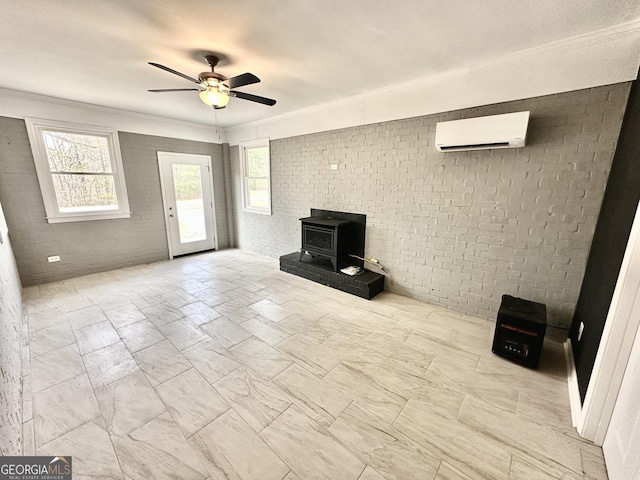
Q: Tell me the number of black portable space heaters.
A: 1